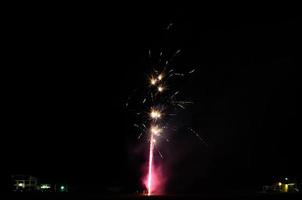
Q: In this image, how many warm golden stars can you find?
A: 5